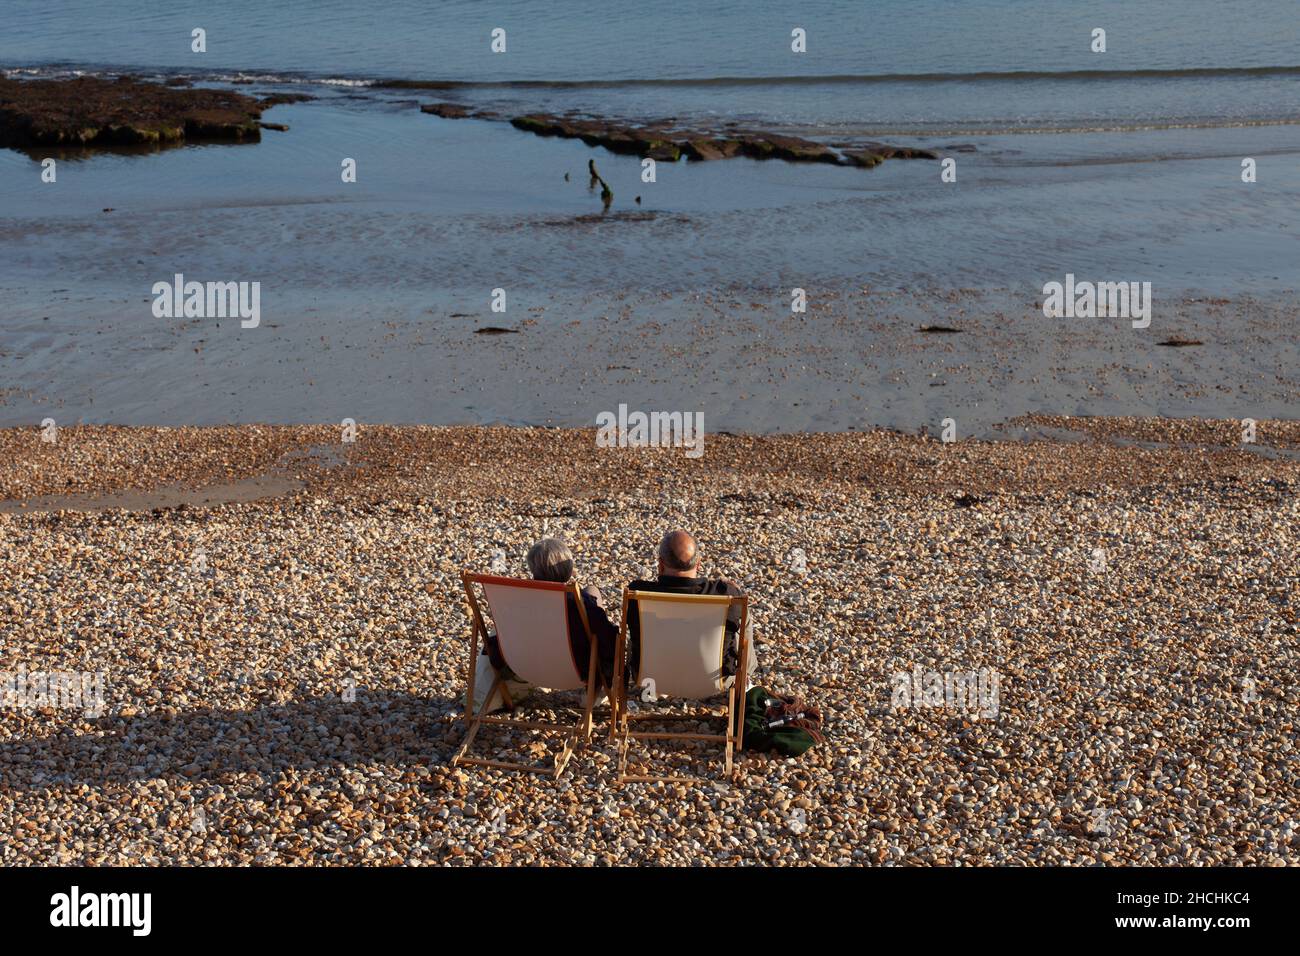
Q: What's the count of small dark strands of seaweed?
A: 3